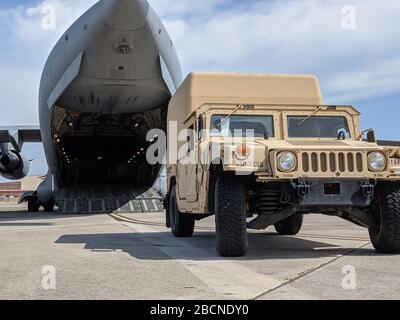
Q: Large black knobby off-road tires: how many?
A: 4